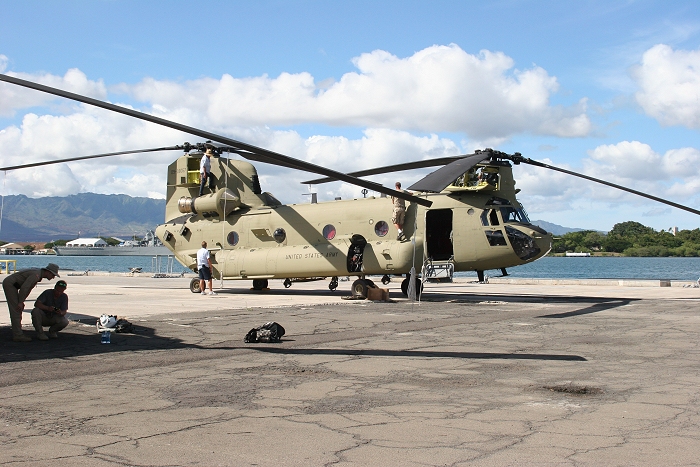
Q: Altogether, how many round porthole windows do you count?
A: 4